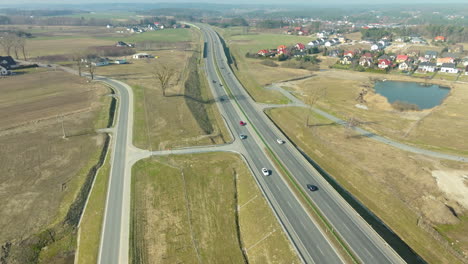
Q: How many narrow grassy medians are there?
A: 1